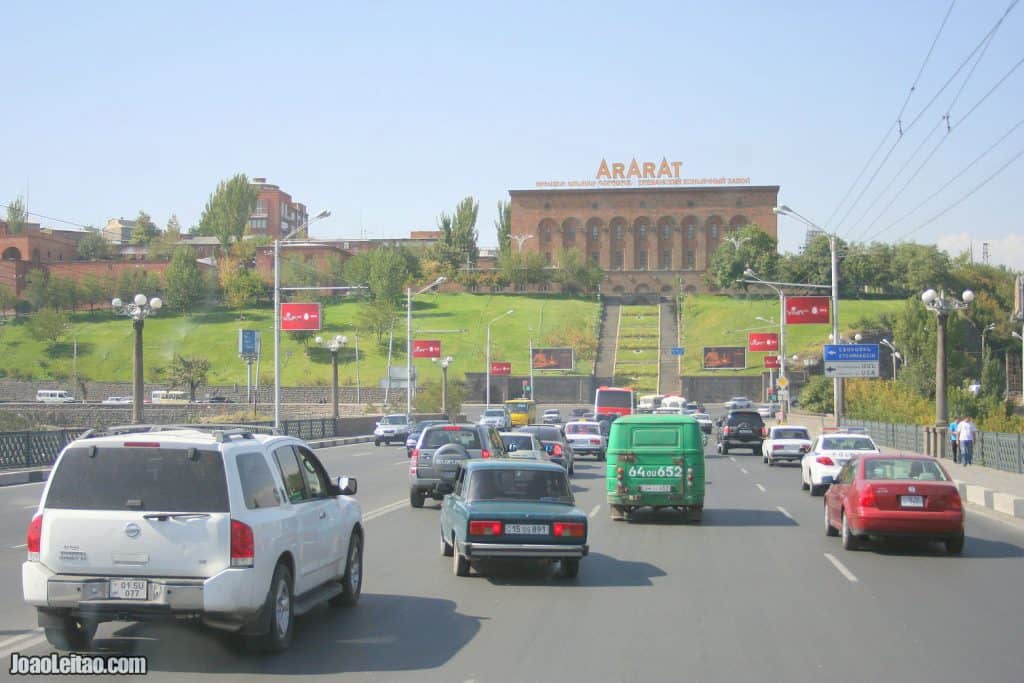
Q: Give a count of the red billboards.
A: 6